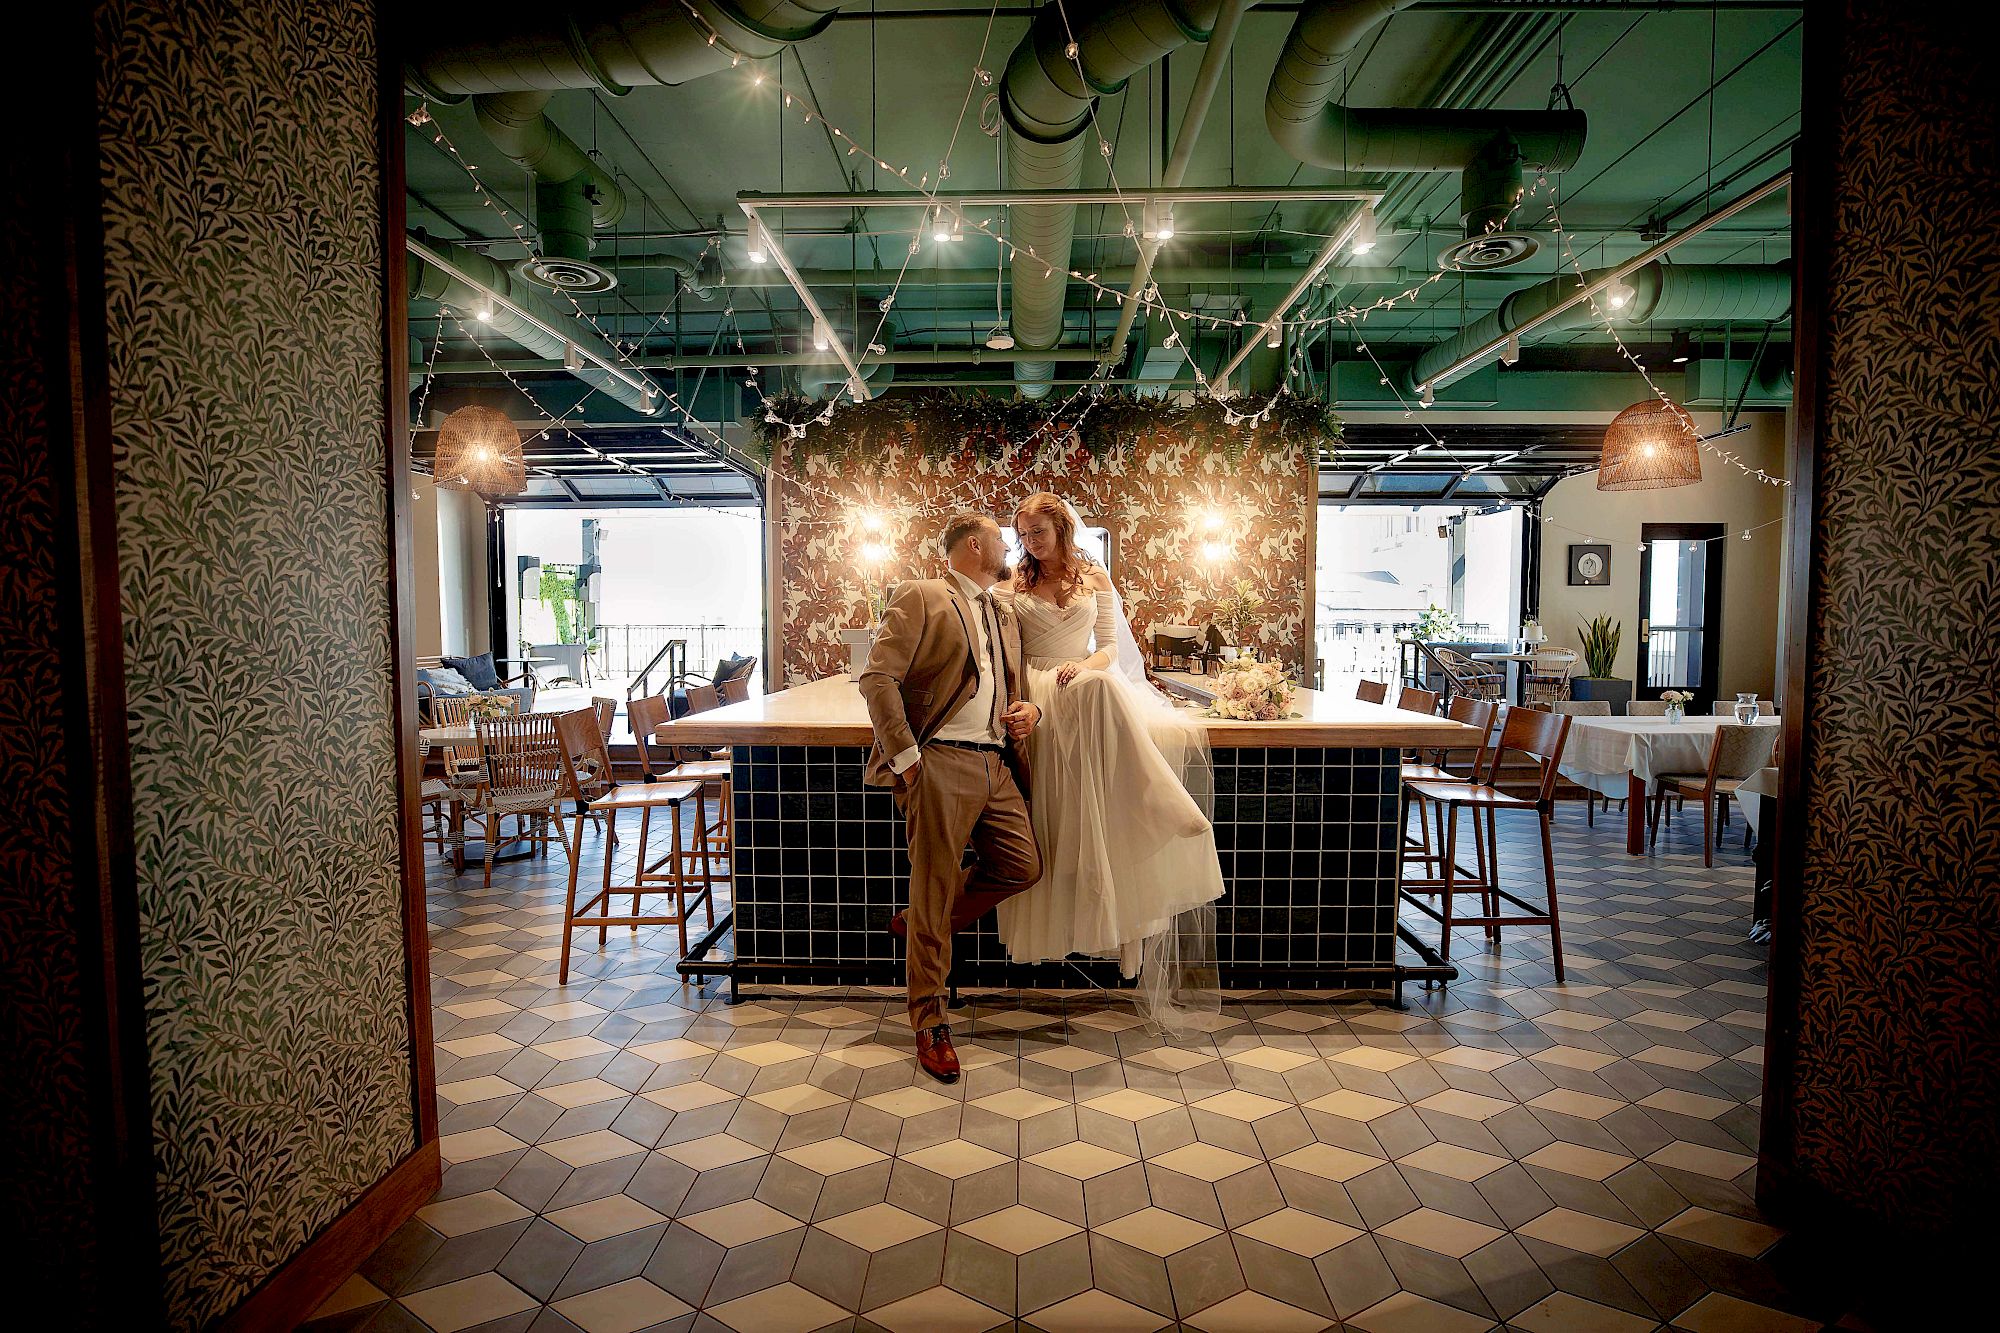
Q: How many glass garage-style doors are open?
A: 2